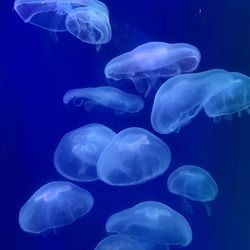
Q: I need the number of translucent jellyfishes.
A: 12